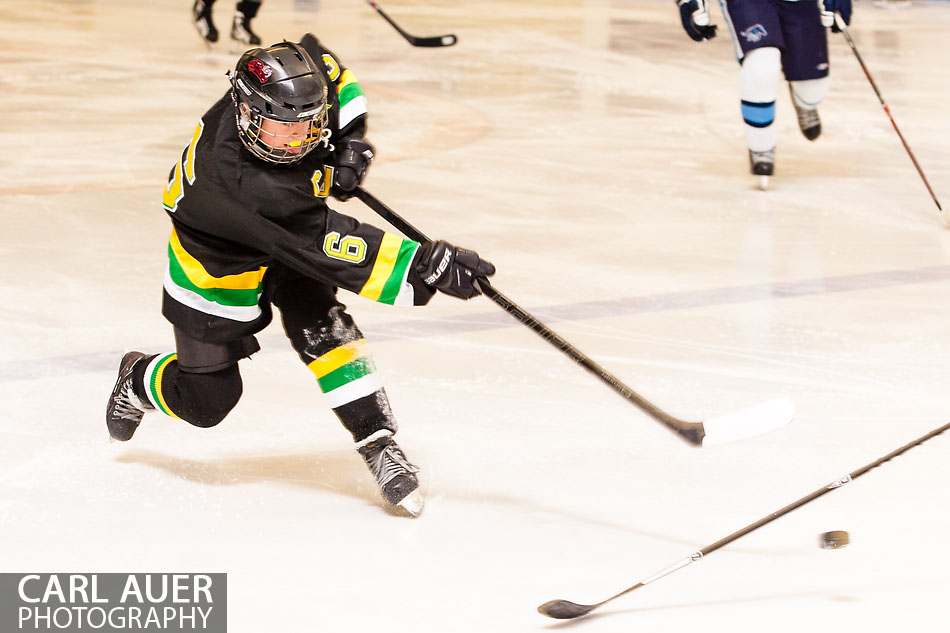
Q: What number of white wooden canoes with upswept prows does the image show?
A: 0